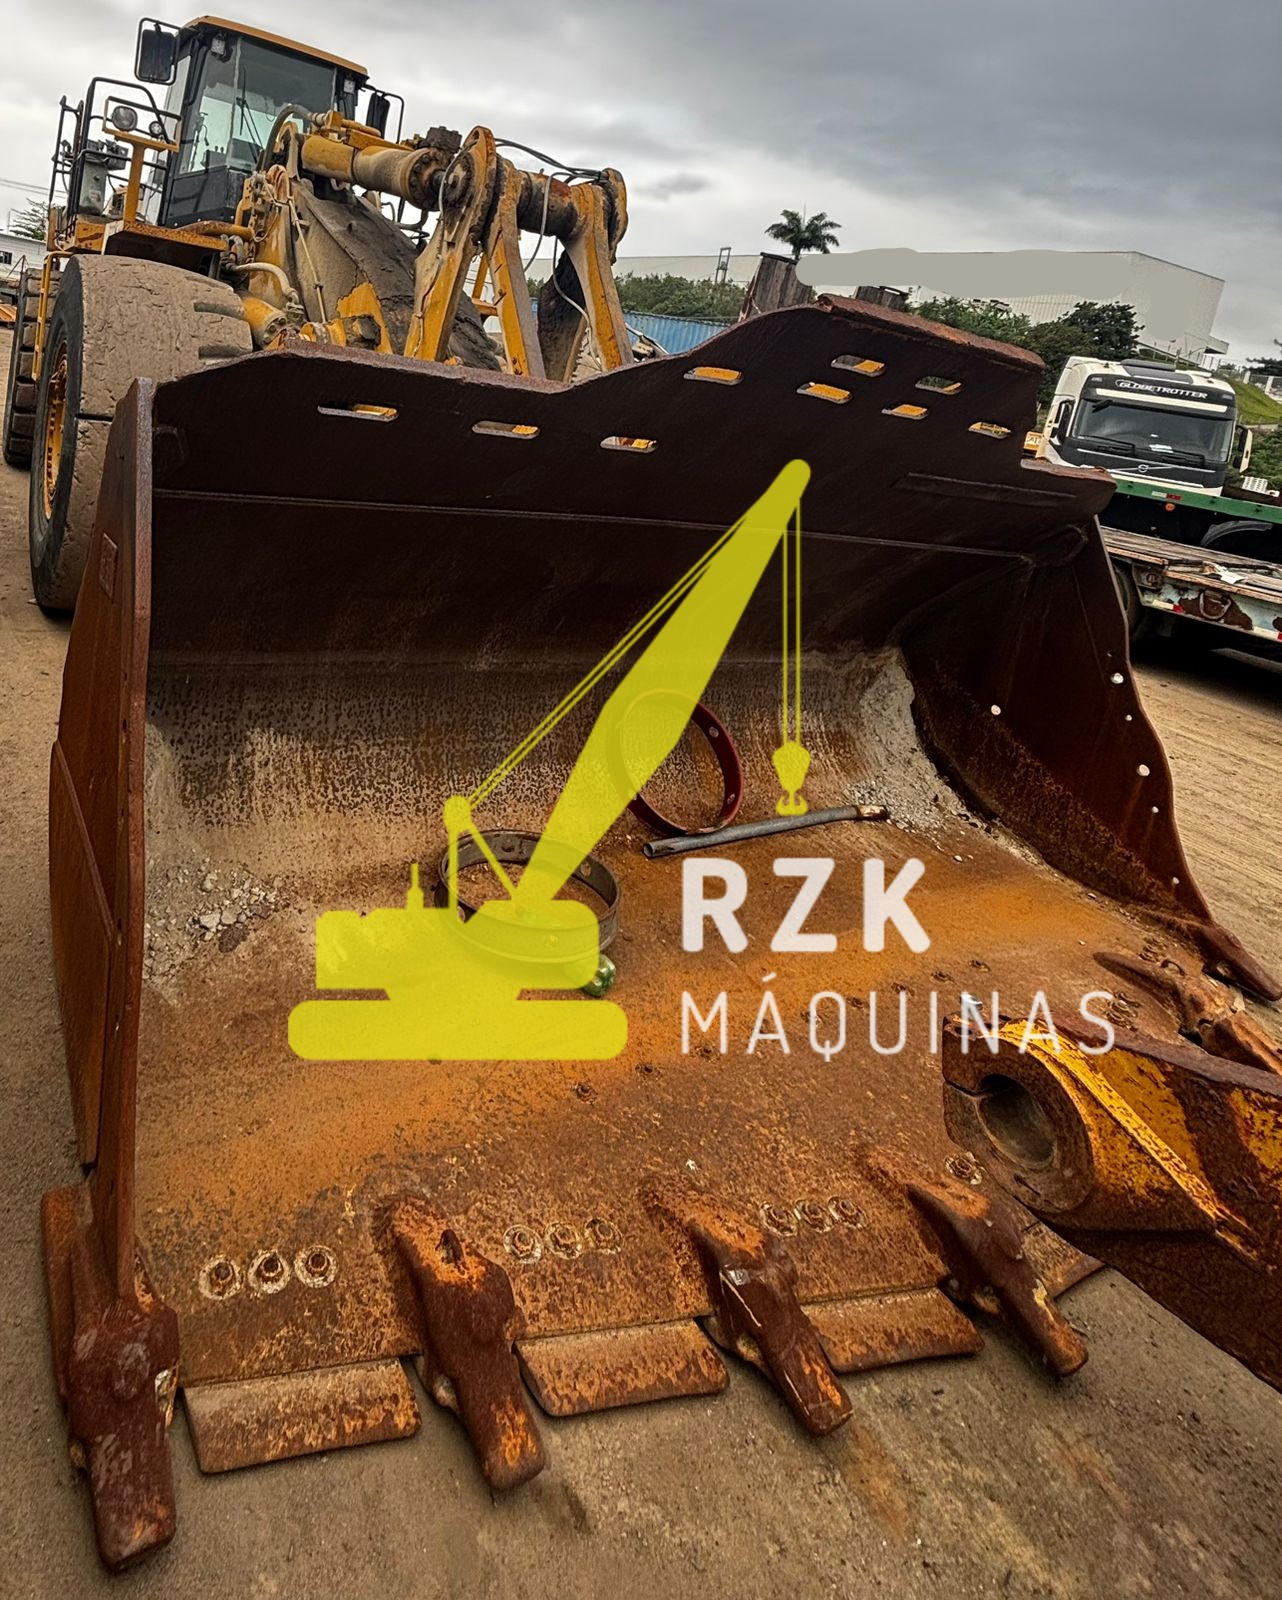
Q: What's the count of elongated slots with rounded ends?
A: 9